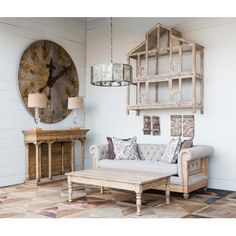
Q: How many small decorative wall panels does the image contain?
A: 4